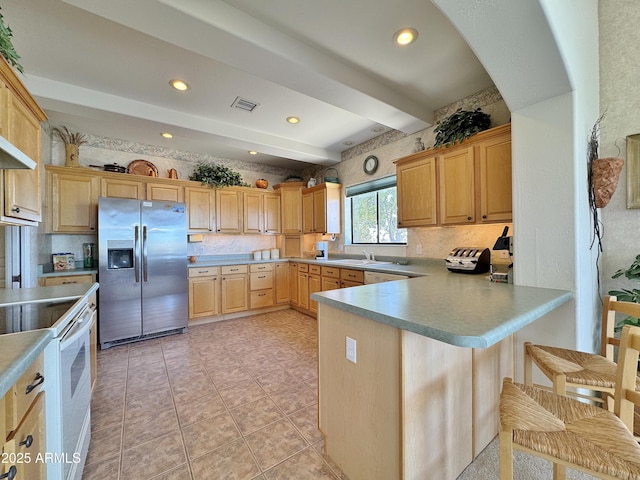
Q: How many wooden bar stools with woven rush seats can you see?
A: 2